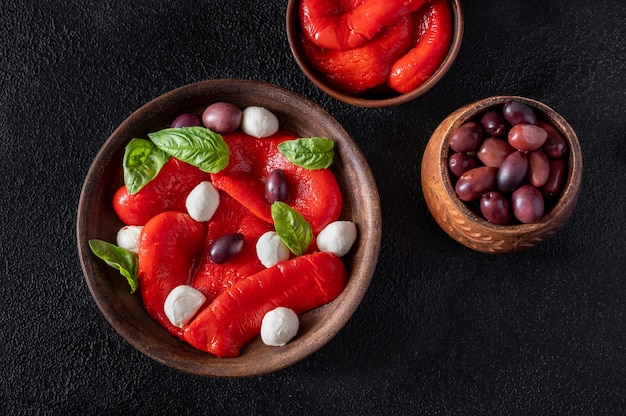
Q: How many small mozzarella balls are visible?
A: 7